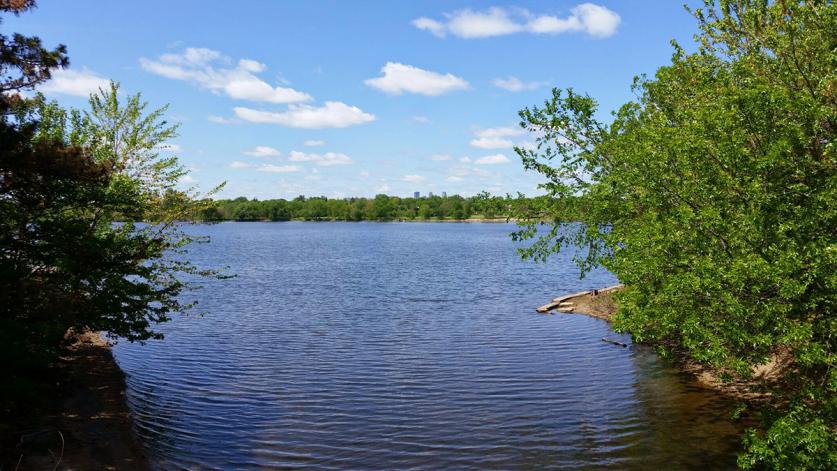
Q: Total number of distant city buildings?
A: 3